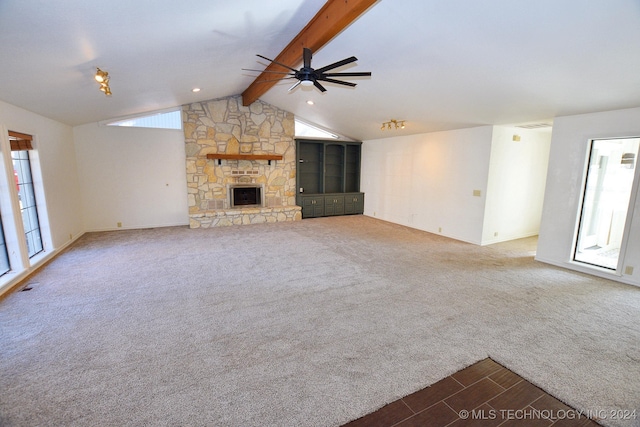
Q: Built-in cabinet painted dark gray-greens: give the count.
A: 1